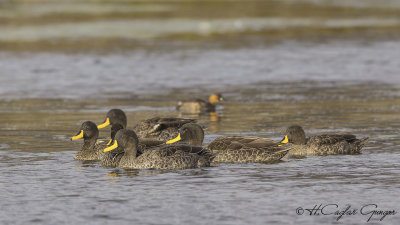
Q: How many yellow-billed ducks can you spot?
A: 6